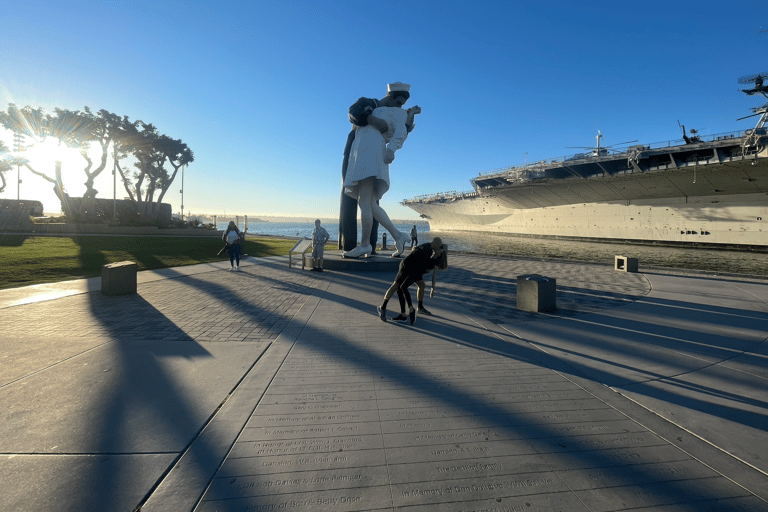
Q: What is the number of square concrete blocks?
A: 3